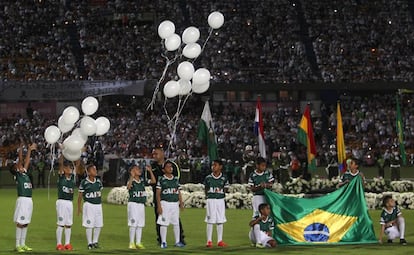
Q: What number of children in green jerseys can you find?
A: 10